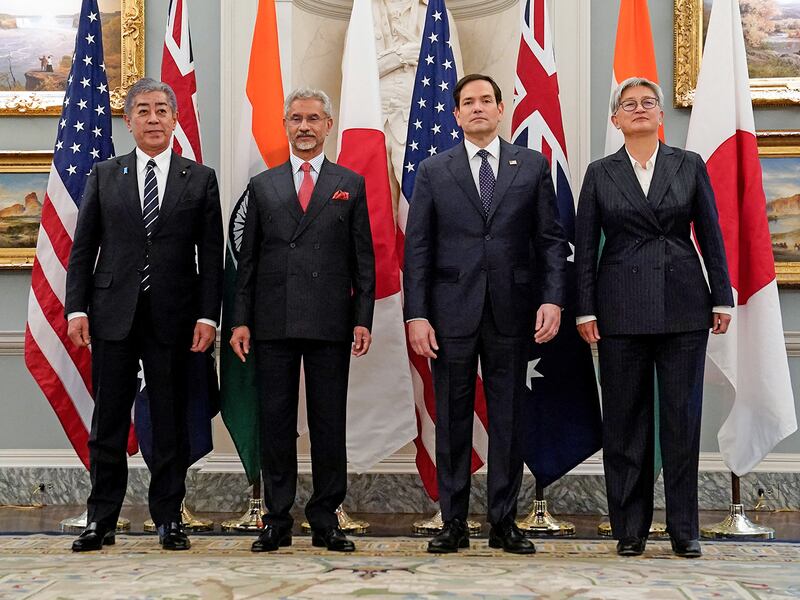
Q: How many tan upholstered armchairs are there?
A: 0